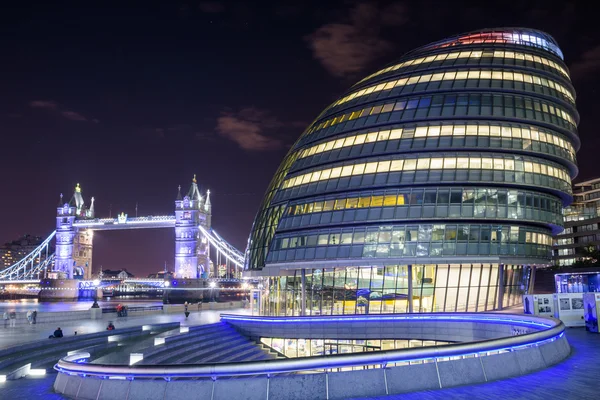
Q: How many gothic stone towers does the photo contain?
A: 2